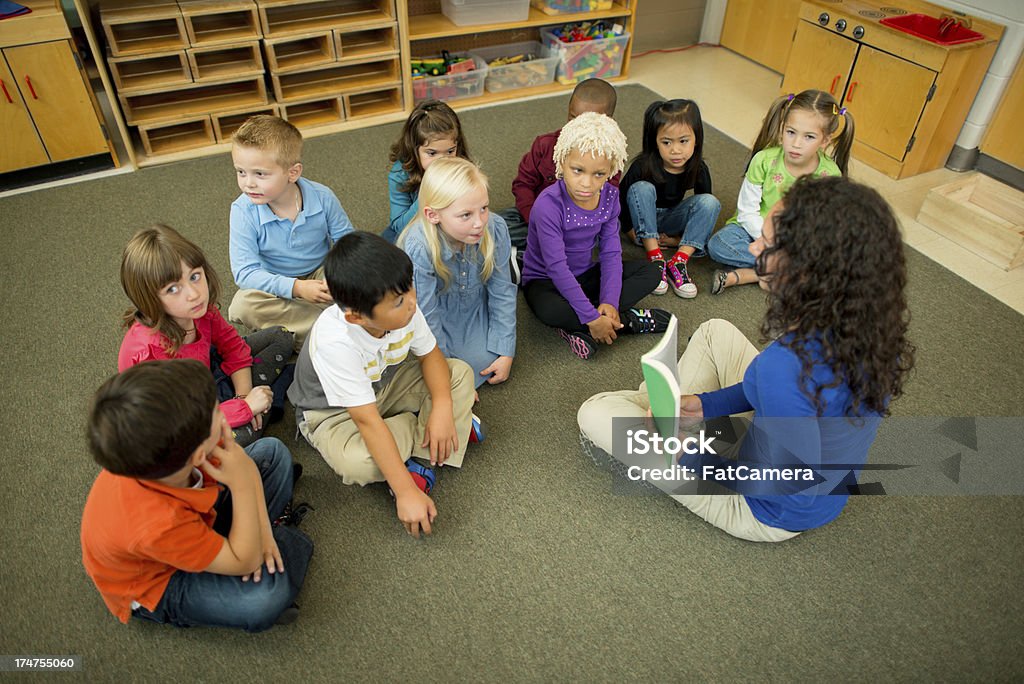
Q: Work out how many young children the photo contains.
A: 10